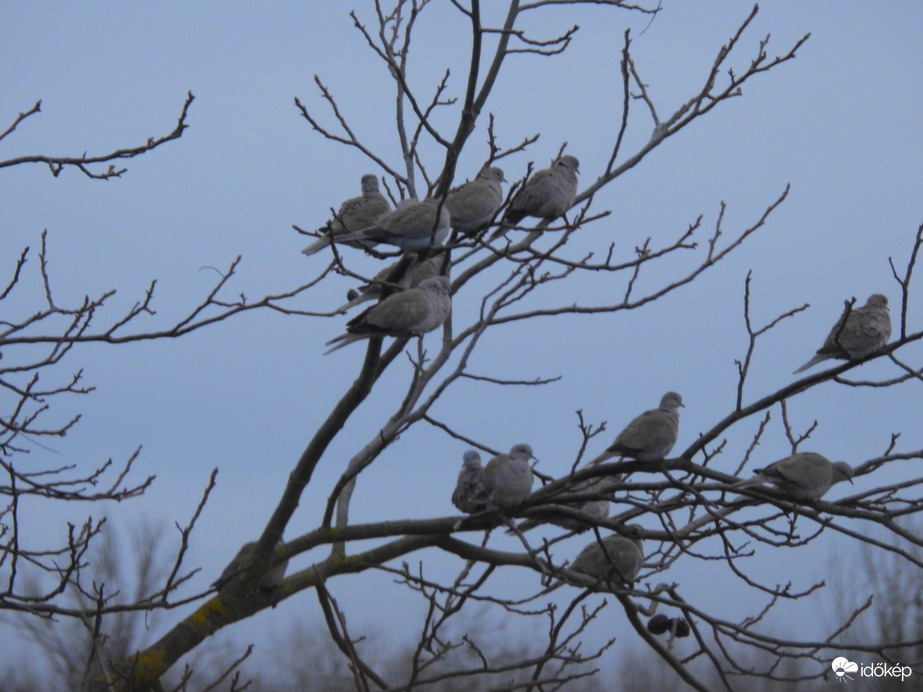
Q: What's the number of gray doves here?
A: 14